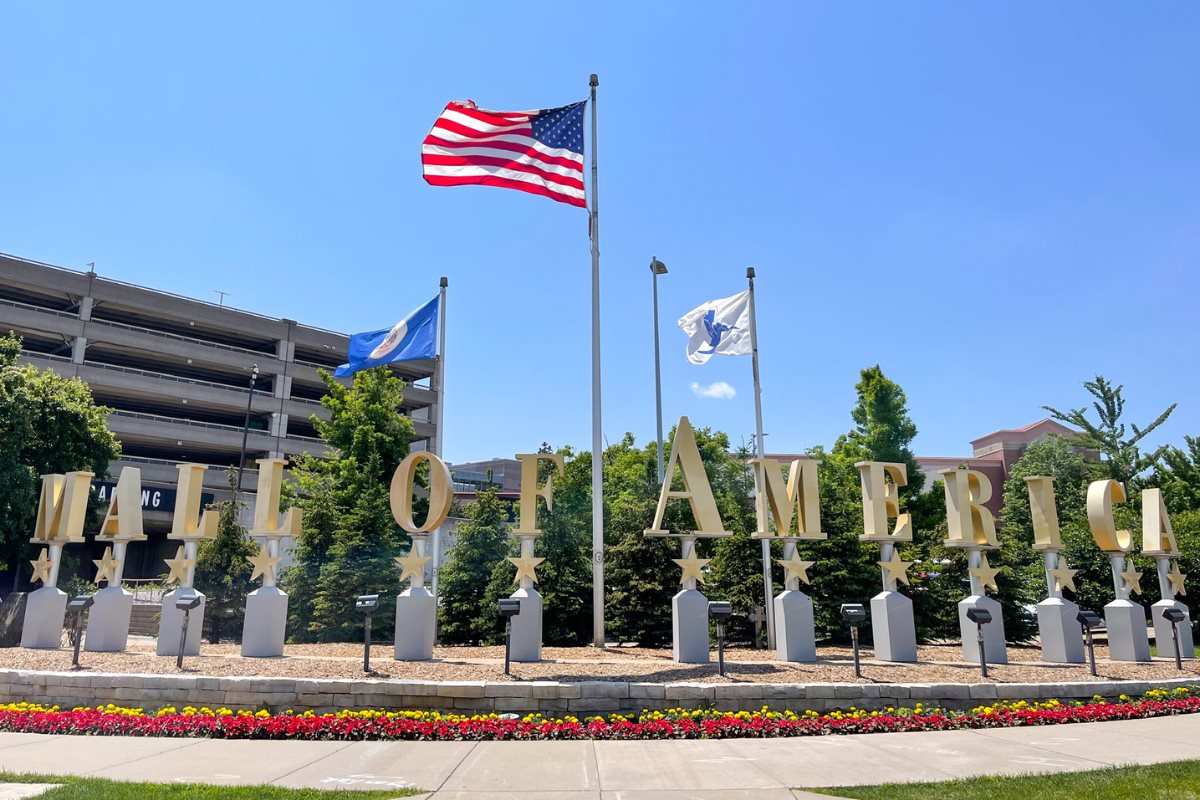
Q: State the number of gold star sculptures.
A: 13